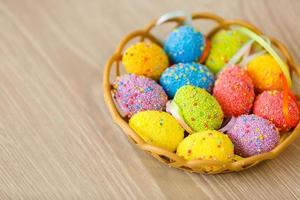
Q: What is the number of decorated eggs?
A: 12